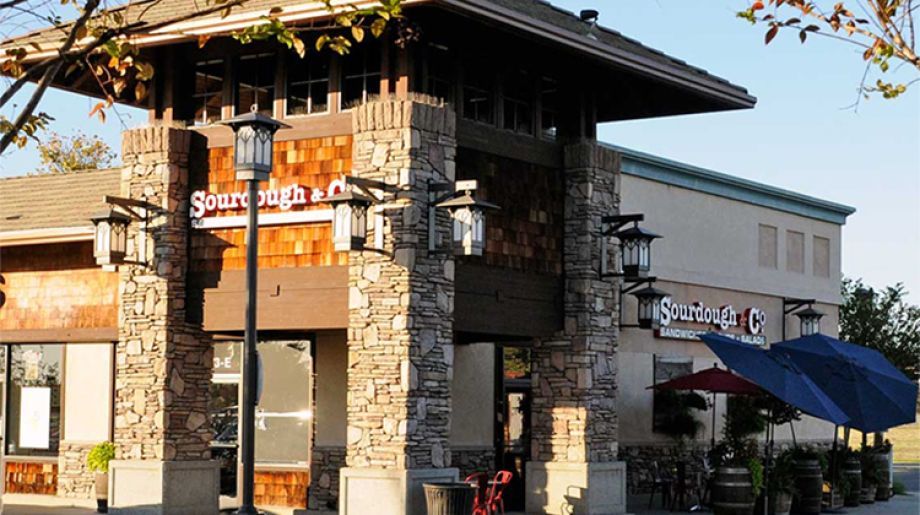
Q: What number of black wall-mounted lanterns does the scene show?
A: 6